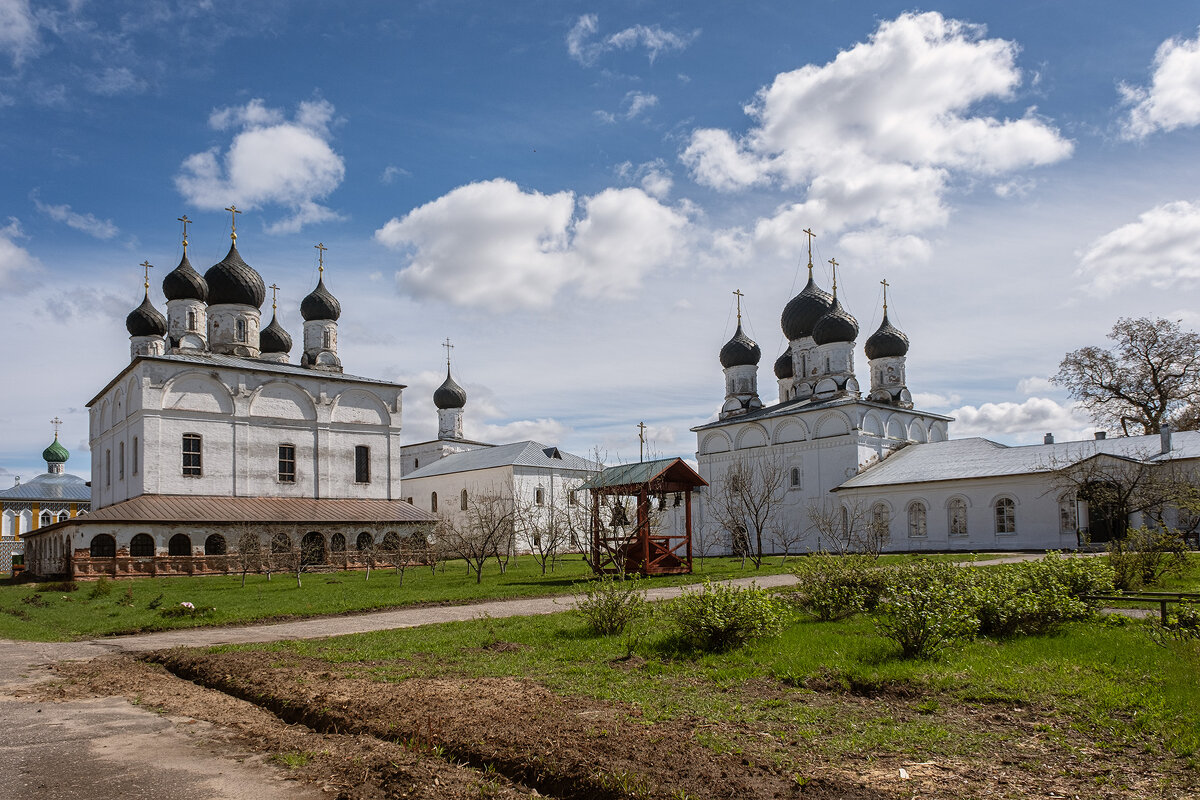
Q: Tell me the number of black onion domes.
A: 11